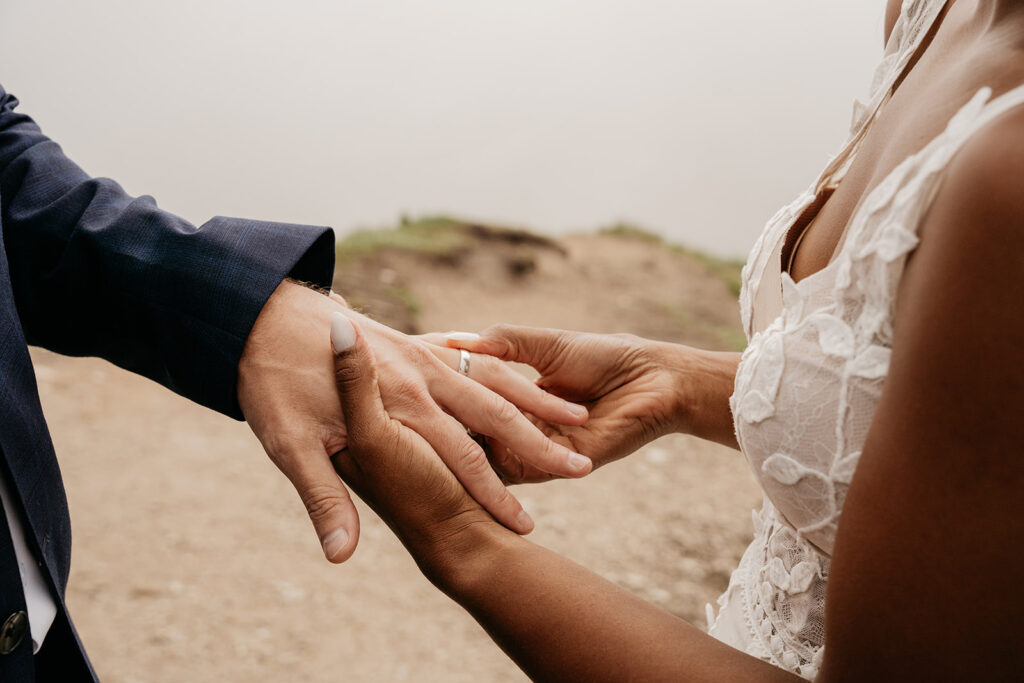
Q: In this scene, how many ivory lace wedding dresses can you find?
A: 1